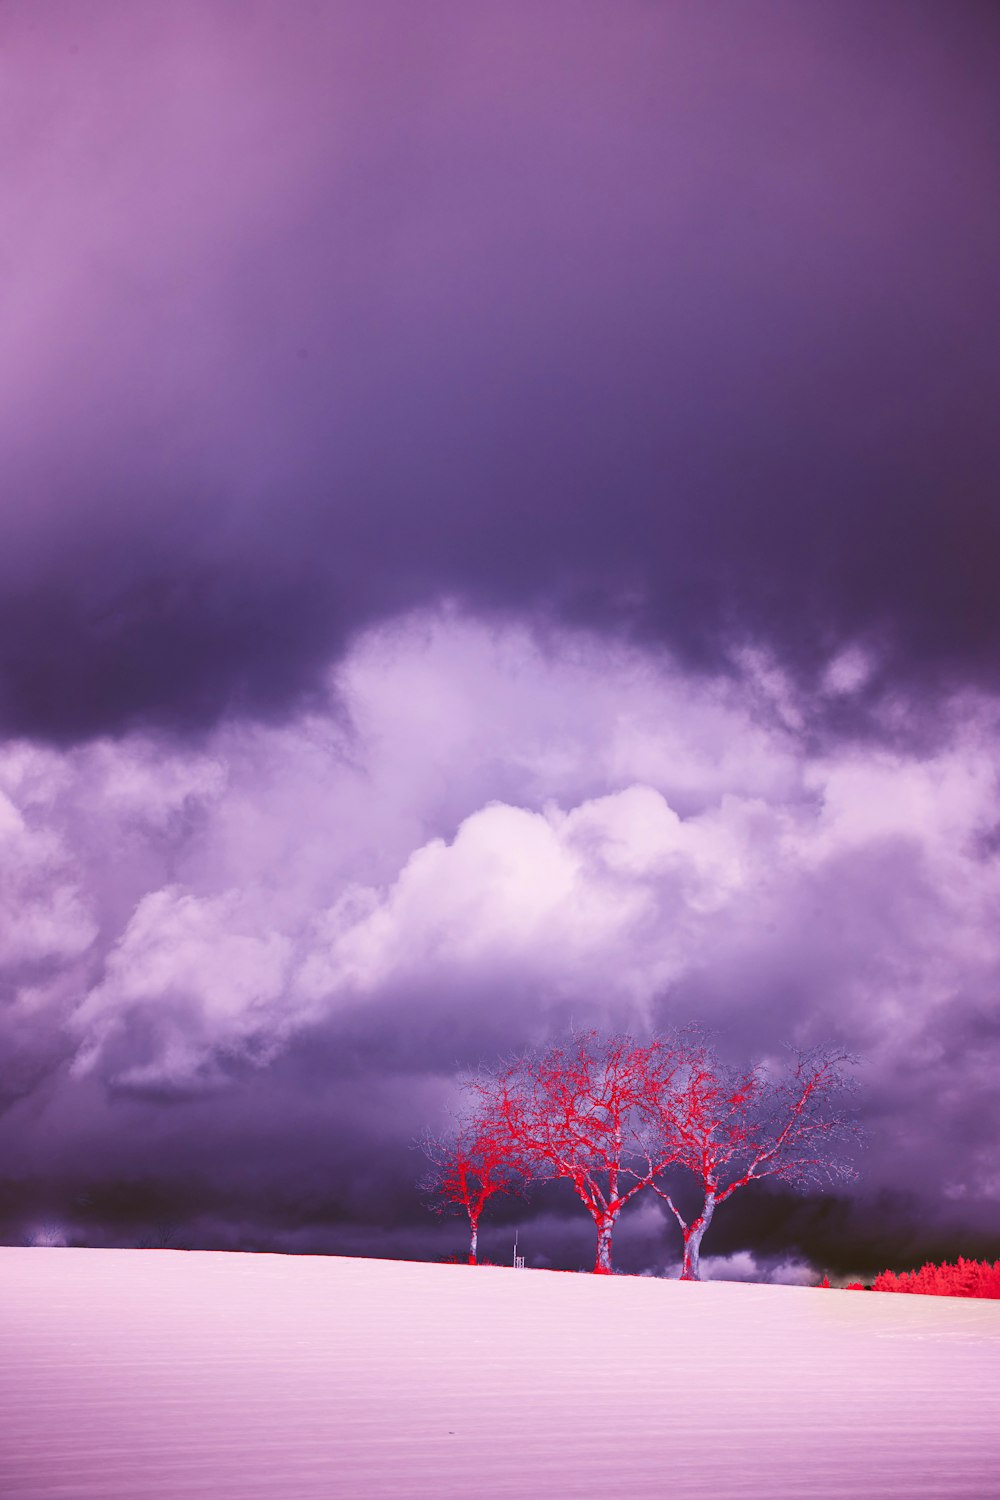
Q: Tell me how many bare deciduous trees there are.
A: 3